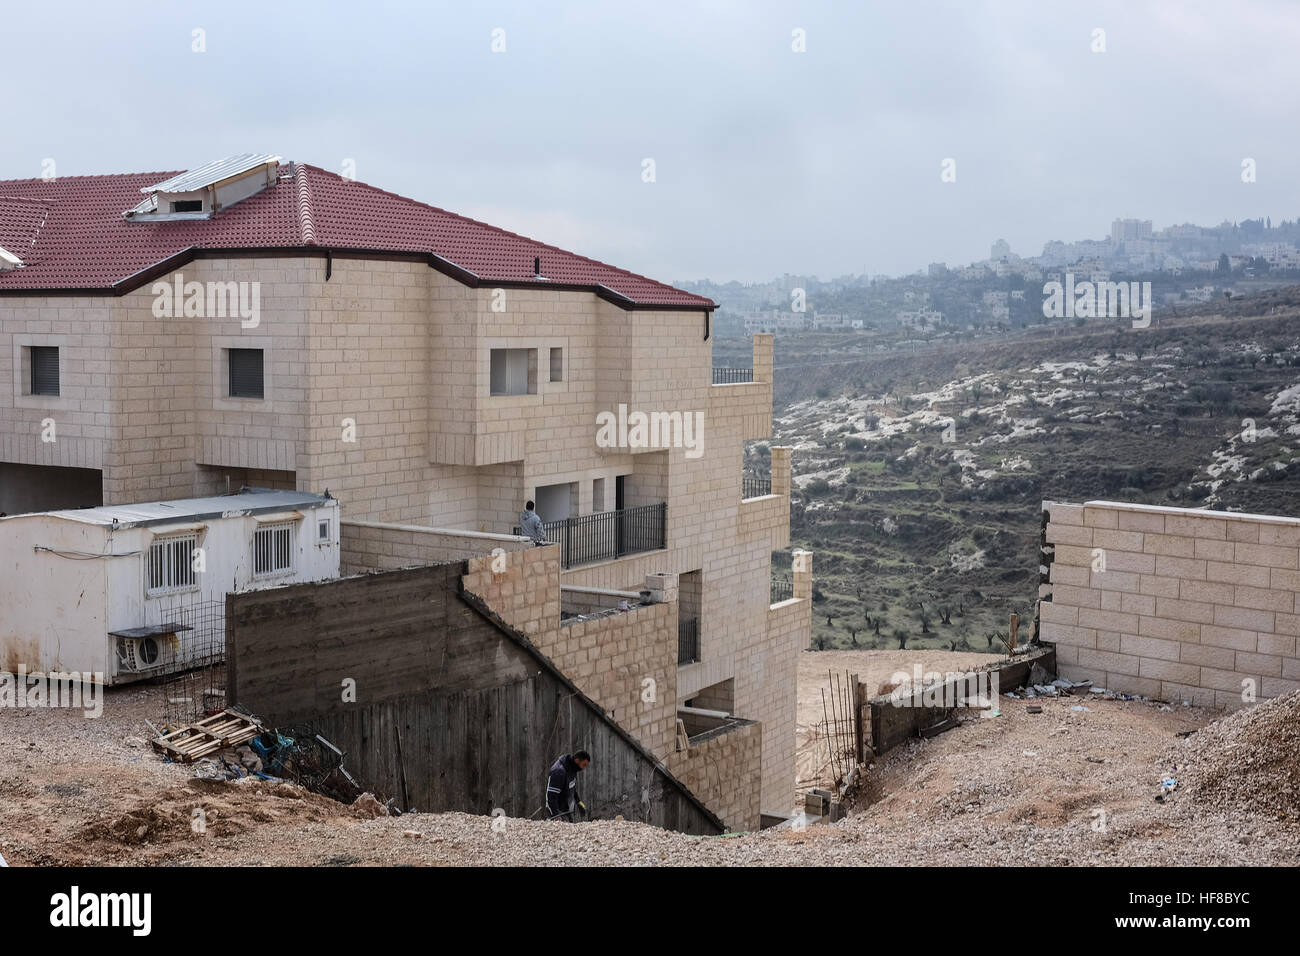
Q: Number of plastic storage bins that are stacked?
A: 0